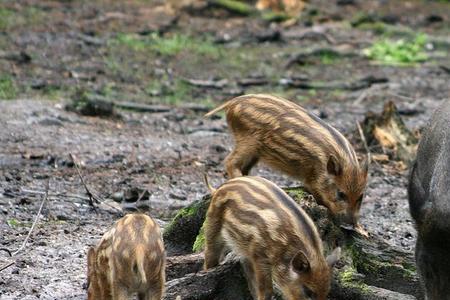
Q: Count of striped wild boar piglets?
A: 3